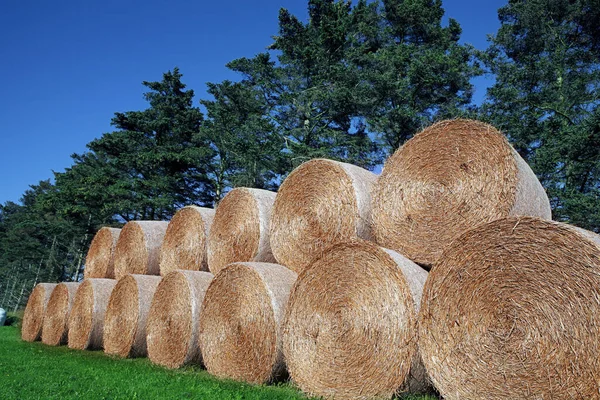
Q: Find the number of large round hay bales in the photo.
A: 14